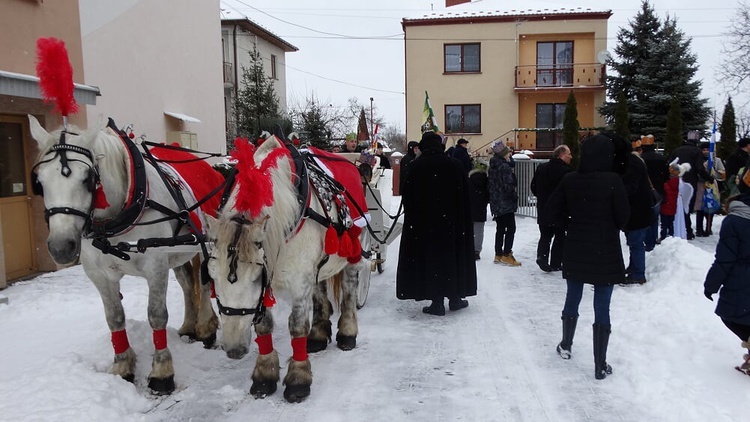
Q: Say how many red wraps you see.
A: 4